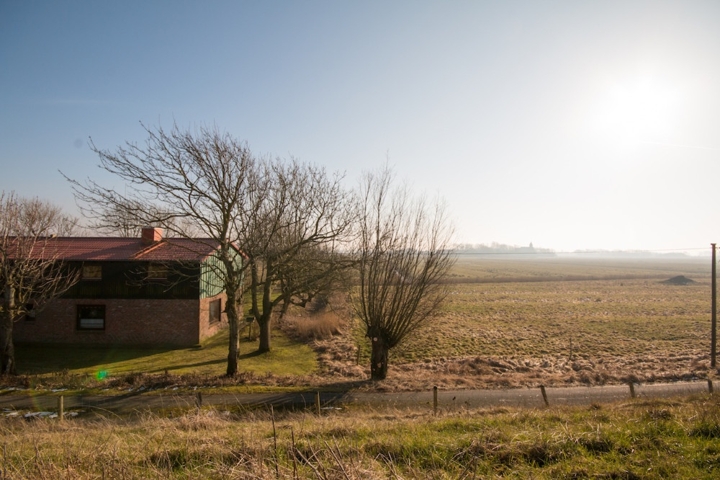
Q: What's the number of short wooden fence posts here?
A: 7